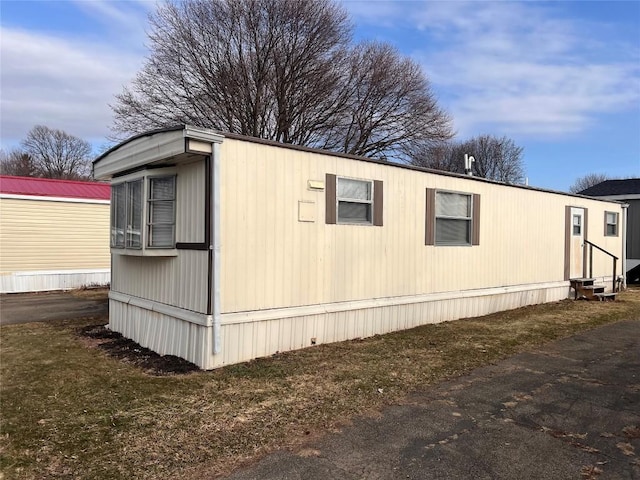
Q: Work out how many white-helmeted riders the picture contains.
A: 0